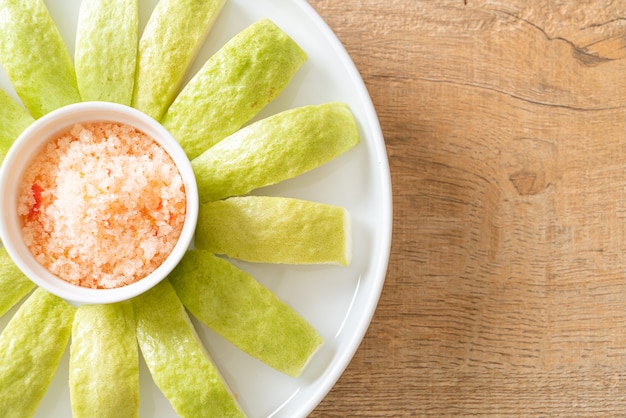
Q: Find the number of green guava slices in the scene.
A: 12